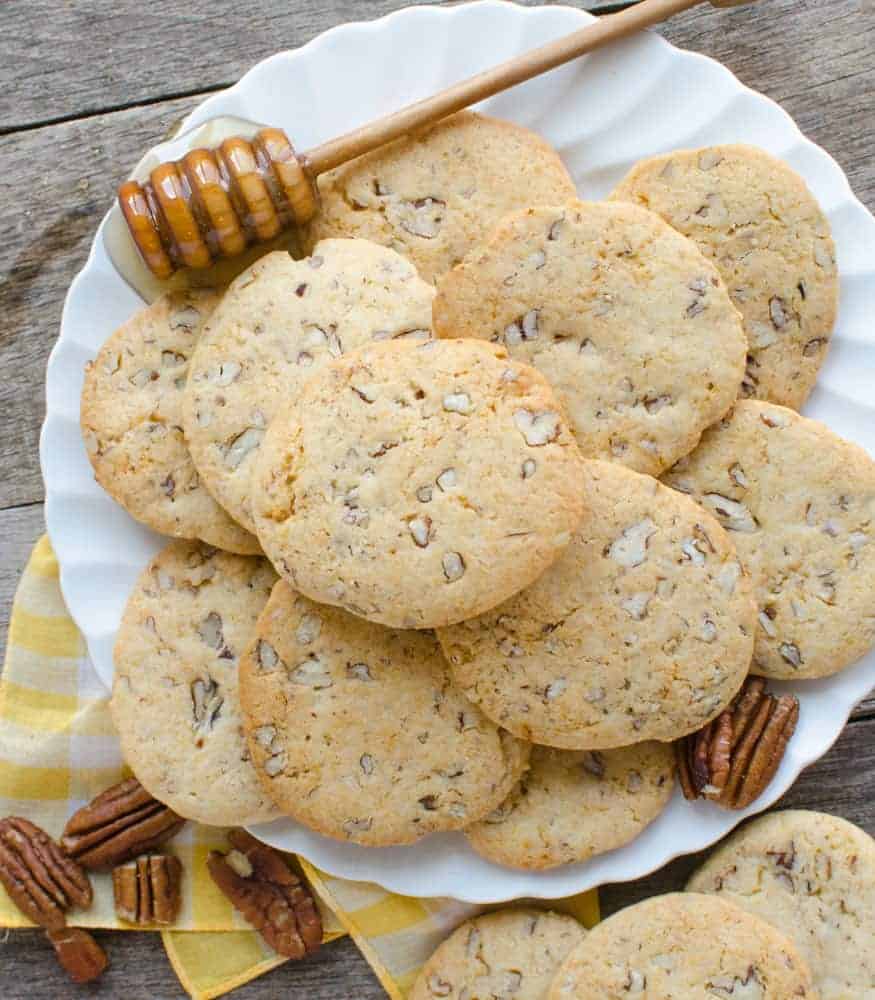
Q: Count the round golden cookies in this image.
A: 14